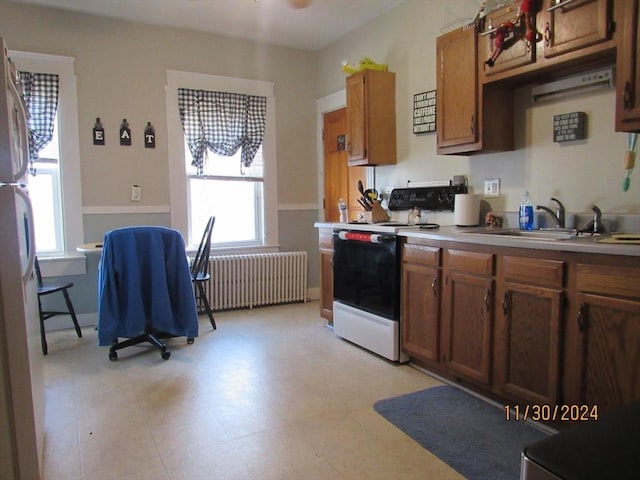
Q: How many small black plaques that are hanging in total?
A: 3